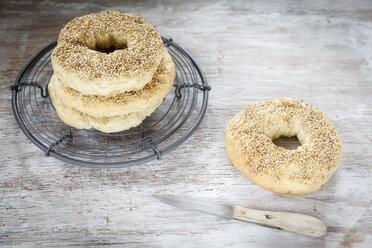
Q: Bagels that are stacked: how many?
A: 3